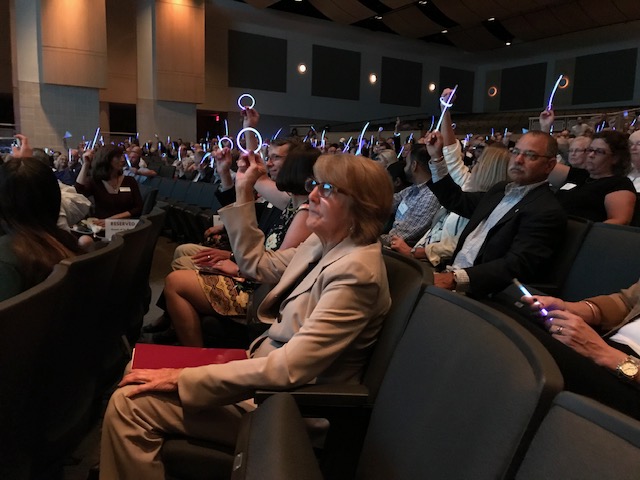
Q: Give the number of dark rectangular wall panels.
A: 6